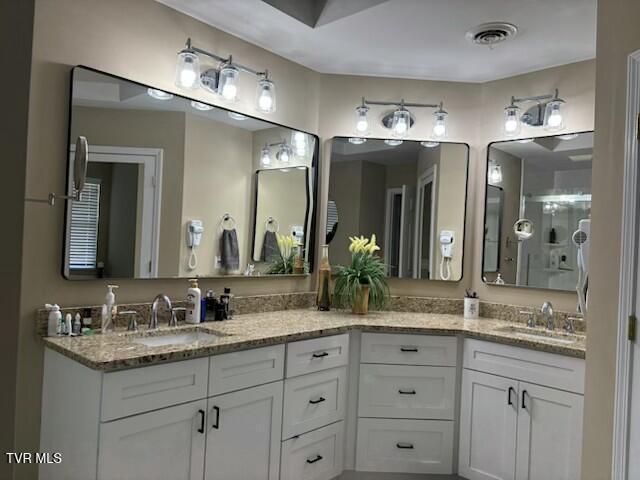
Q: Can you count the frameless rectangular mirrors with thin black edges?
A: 3